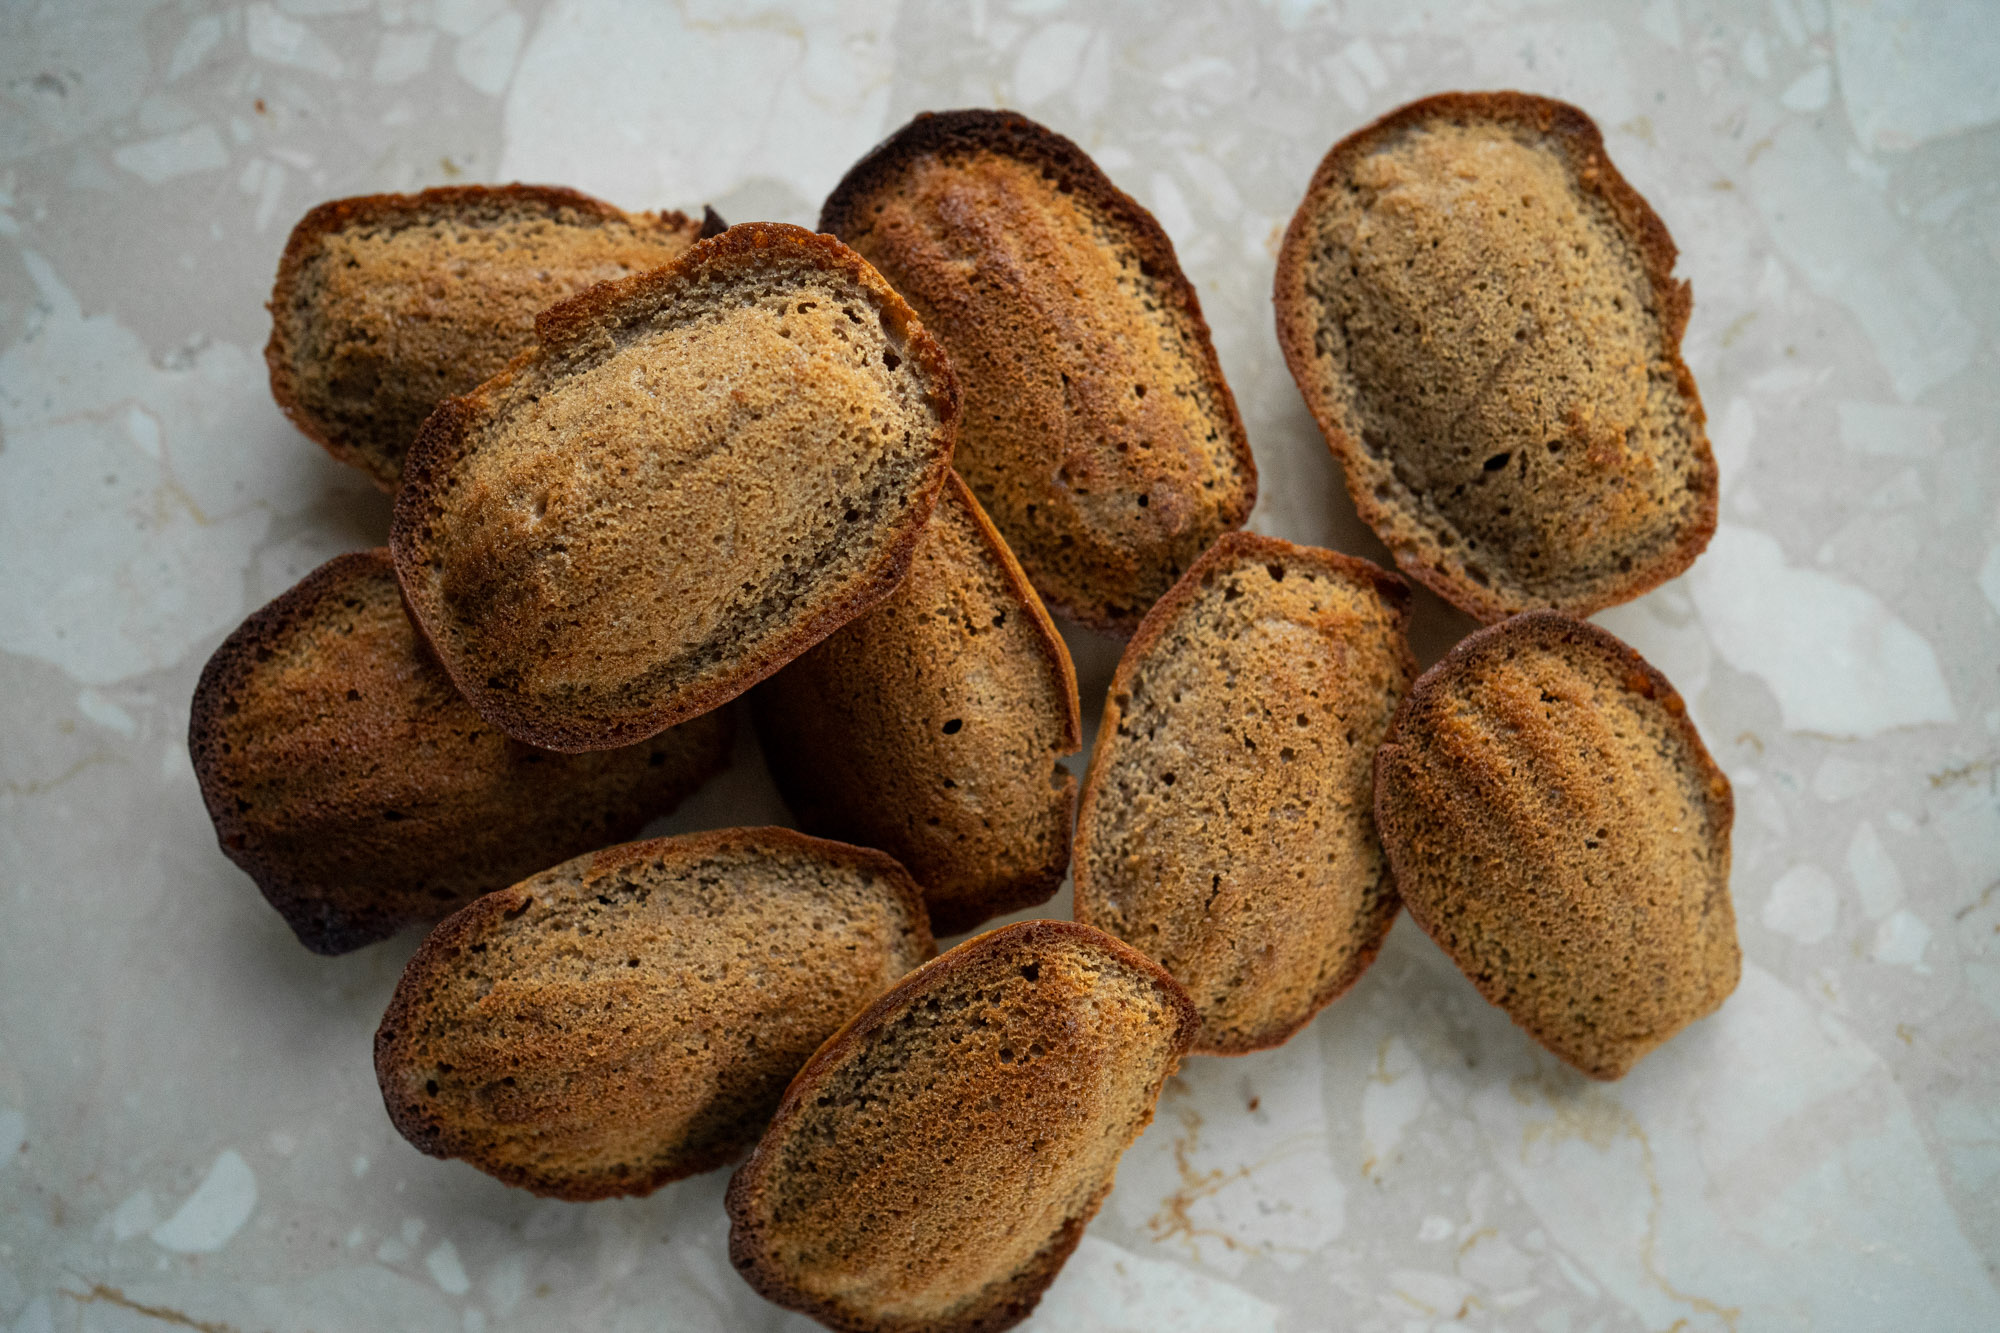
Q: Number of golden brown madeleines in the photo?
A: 10